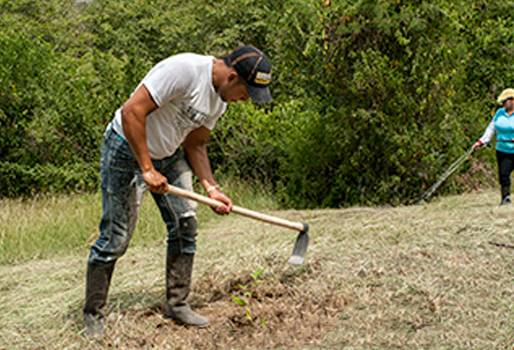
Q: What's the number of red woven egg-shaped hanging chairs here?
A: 0